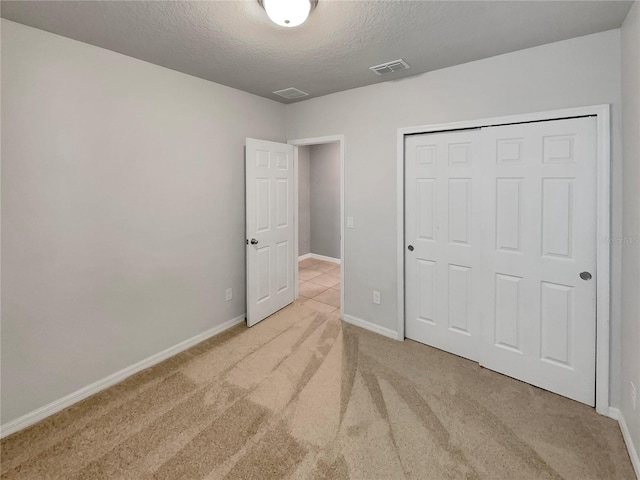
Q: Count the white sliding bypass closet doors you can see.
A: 2